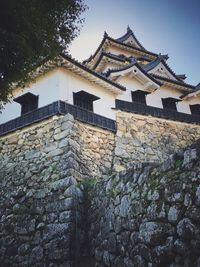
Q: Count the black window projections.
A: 5